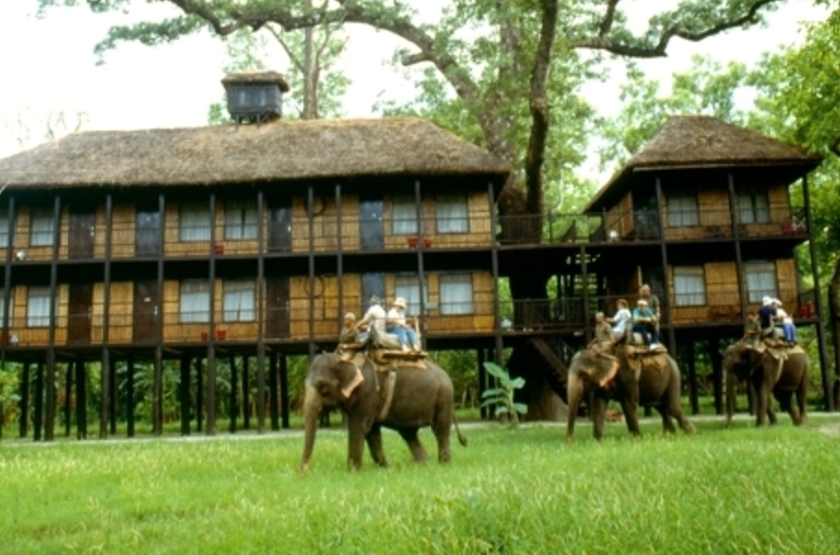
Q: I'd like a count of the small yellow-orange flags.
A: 0